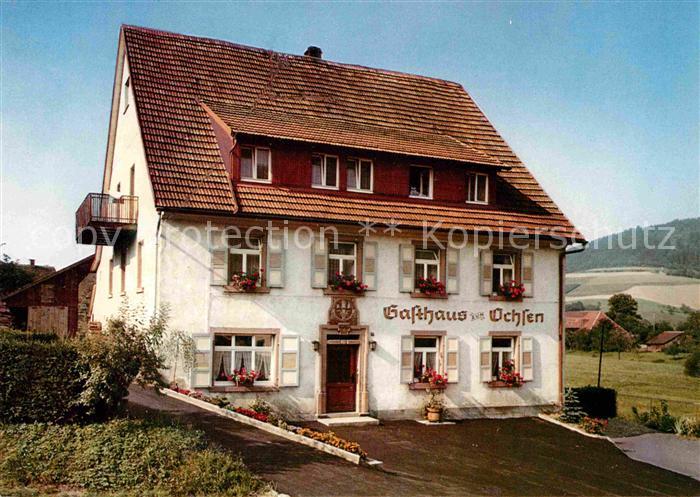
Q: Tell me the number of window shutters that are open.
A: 14